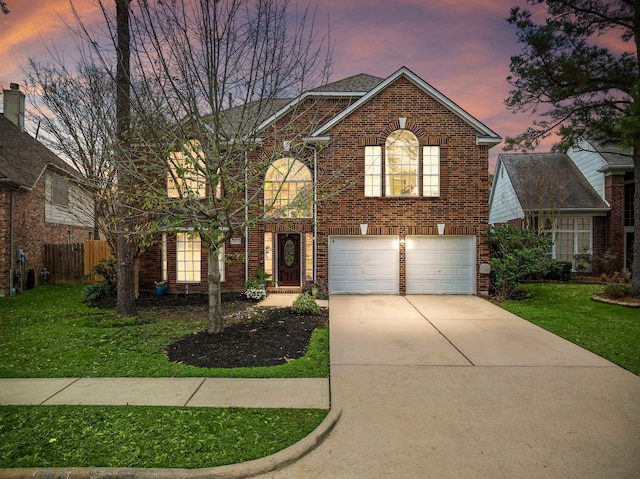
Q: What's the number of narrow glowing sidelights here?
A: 2